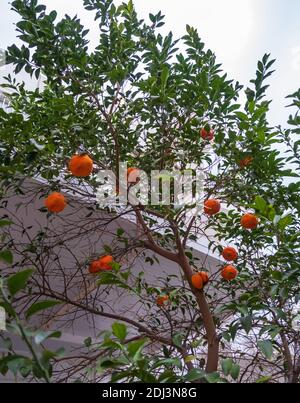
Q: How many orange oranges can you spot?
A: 14